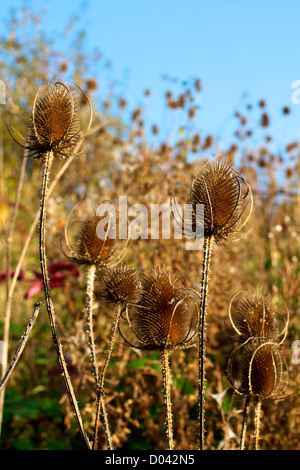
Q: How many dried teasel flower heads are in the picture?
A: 7